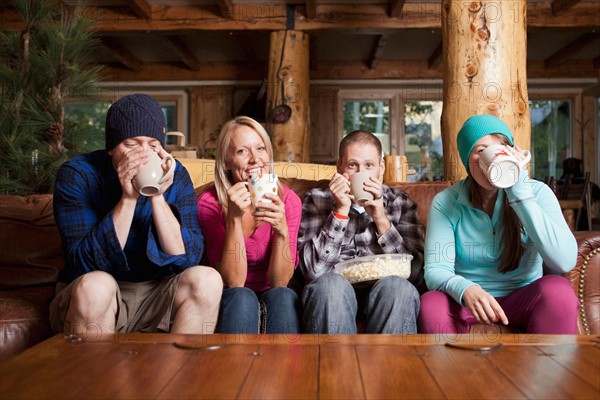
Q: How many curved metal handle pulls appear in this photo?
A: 2